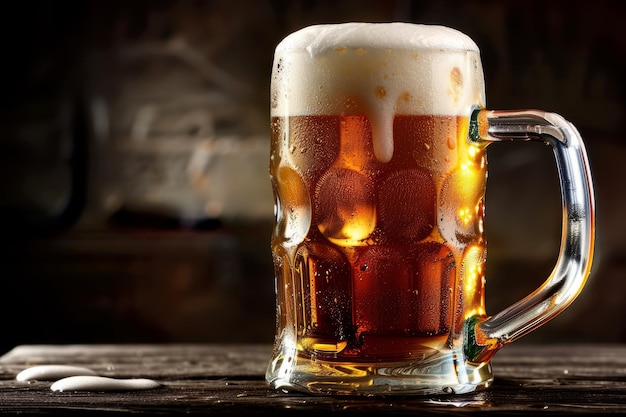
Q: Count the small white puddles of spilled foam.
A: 2